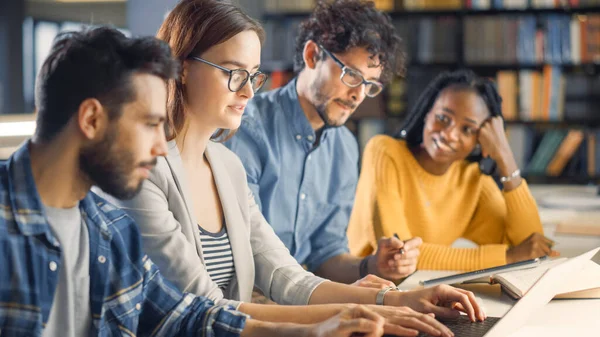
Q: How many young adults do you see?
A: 4